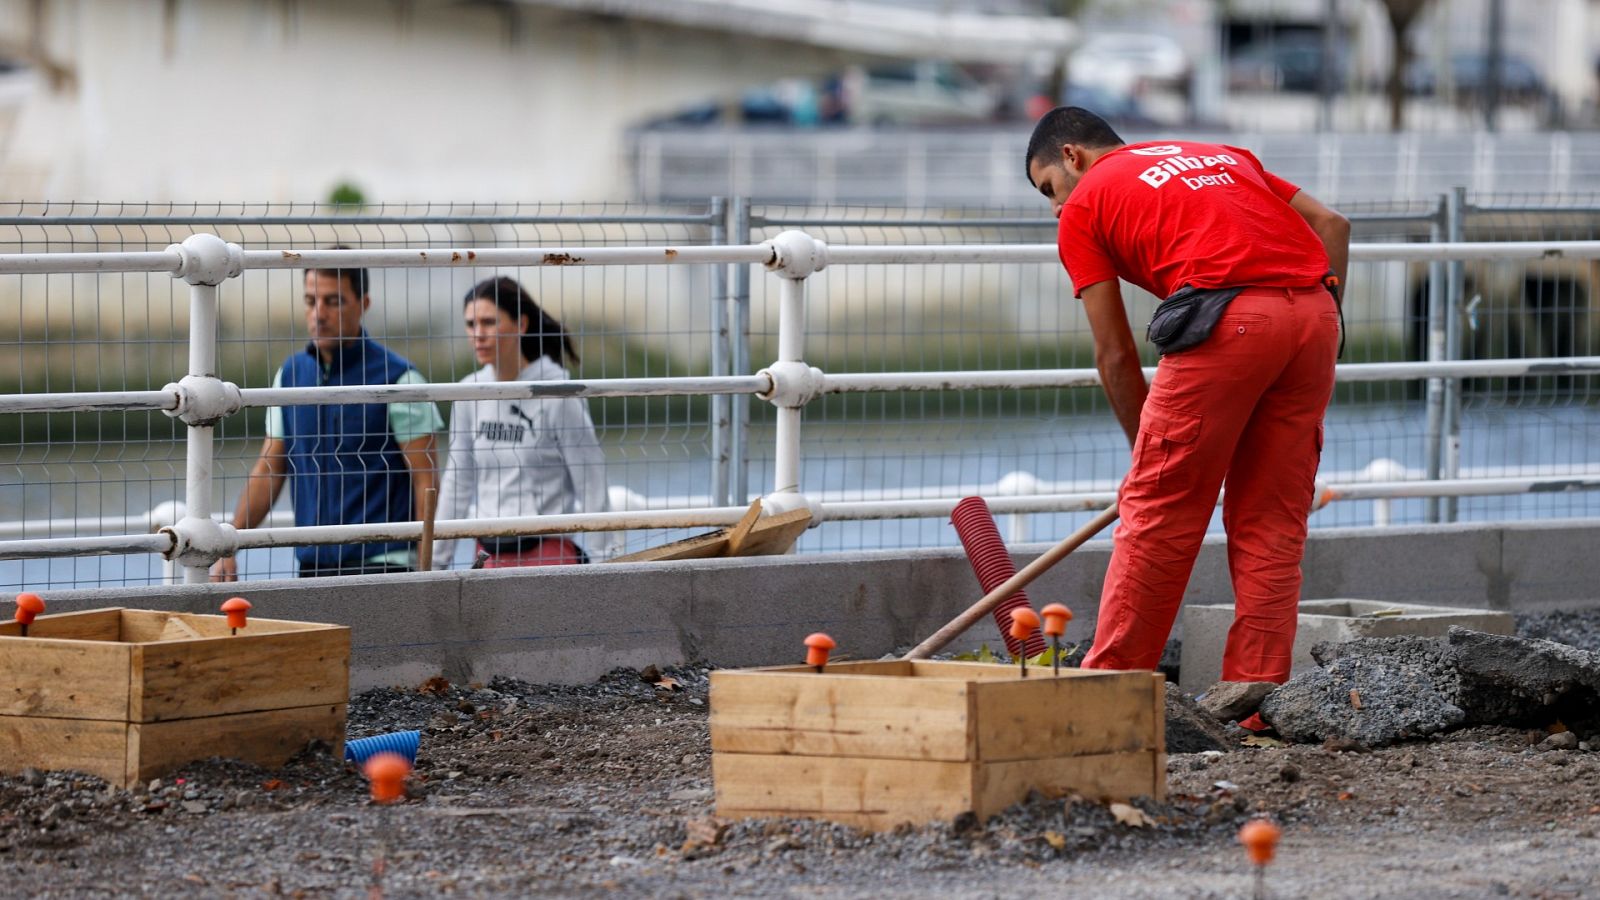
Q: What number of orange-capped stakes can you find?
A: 7